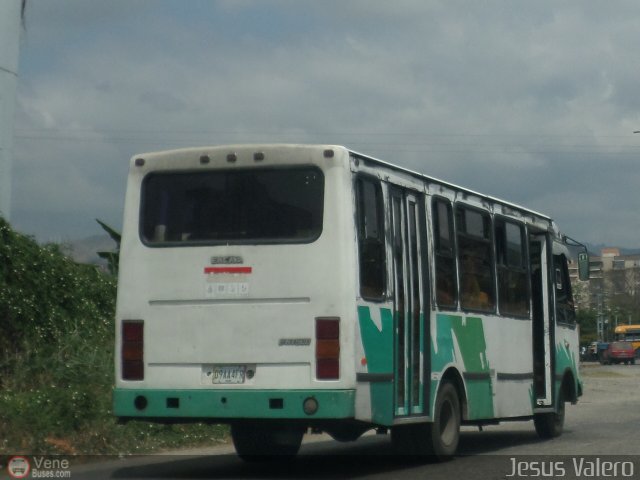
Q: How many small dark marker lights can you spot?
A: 5